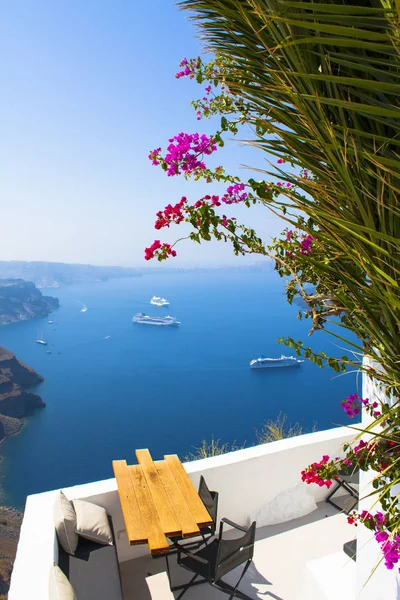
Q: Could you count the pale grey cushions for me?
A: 3